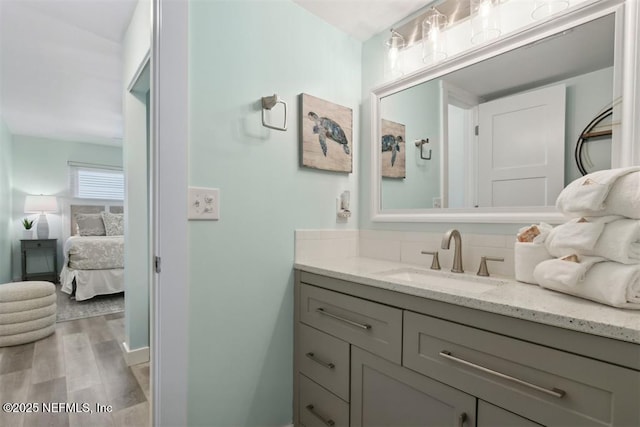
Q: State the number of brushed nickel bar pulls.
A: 5